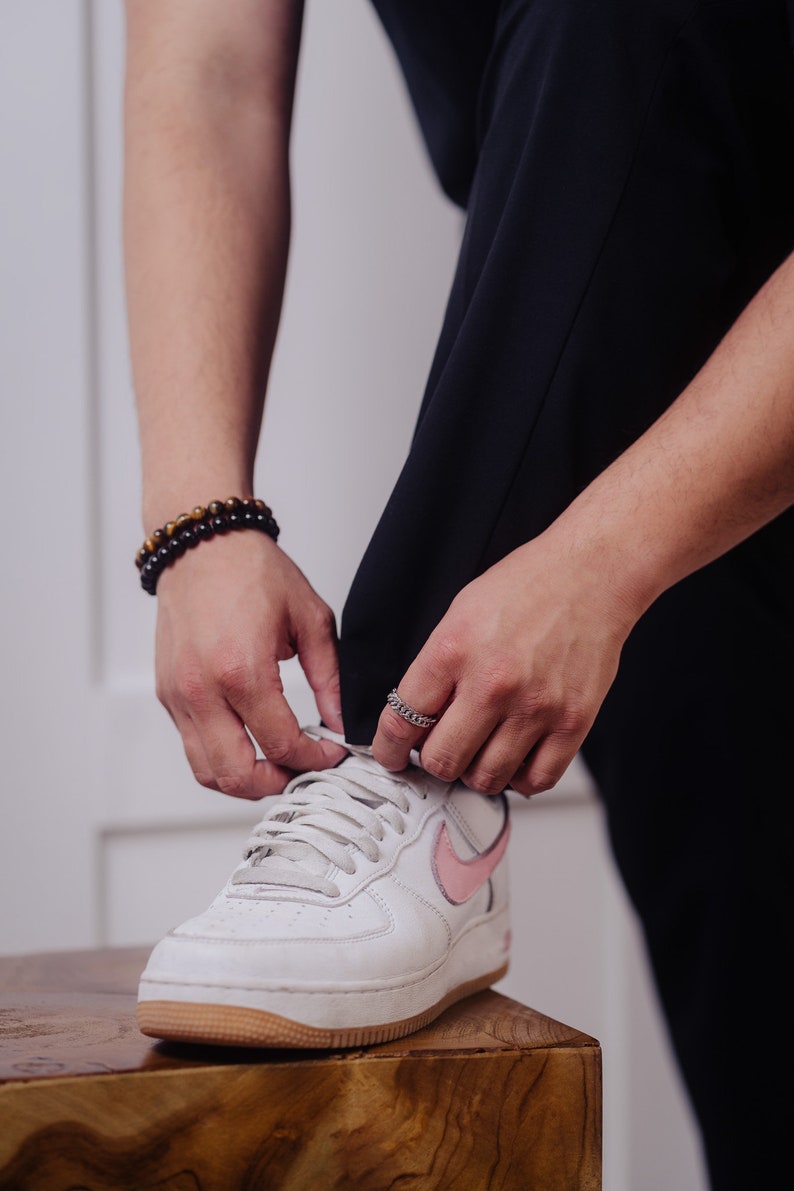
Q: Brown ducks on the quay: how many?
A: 0